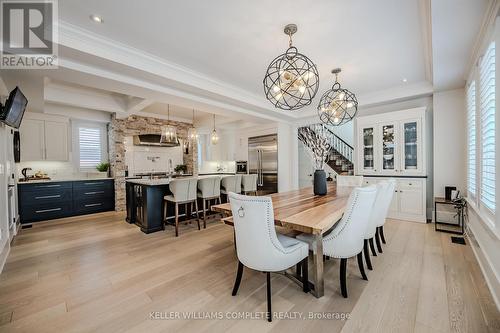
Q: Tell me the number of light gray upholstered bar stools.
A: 4